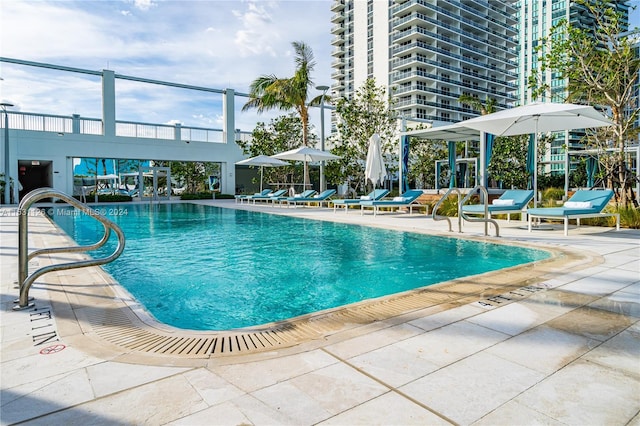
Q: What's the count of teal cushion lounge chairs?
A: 8